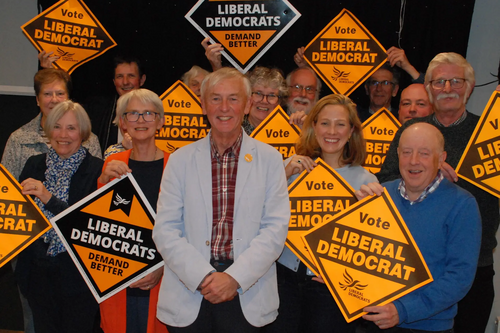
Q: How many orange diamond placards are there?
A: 9